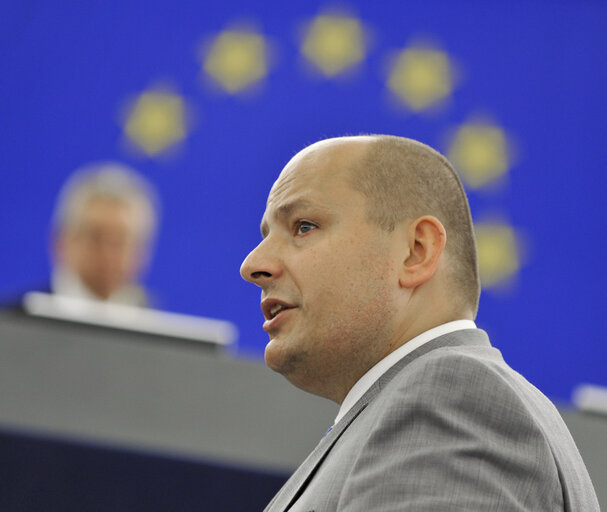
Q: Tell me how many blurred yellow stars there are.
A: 6